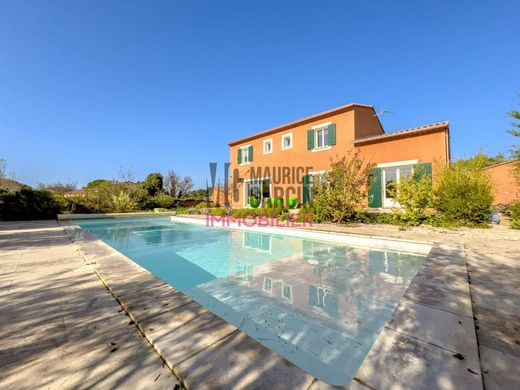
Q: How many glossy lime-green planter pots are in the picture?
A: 3